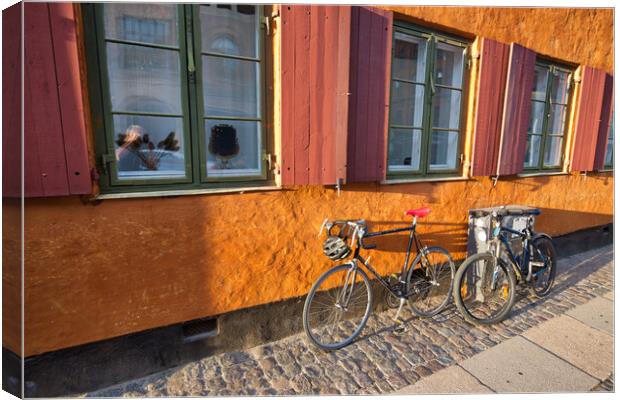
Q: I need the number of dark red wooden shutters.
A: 7